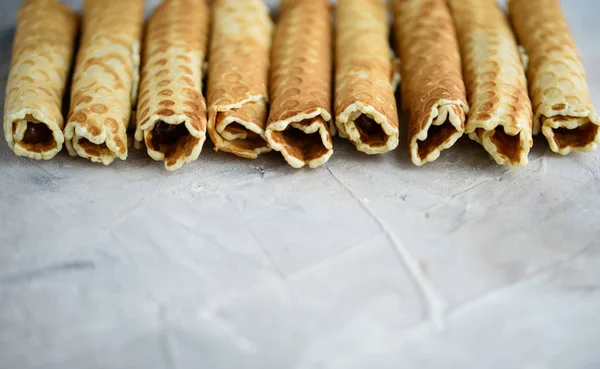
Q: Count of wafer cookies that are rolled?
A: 9